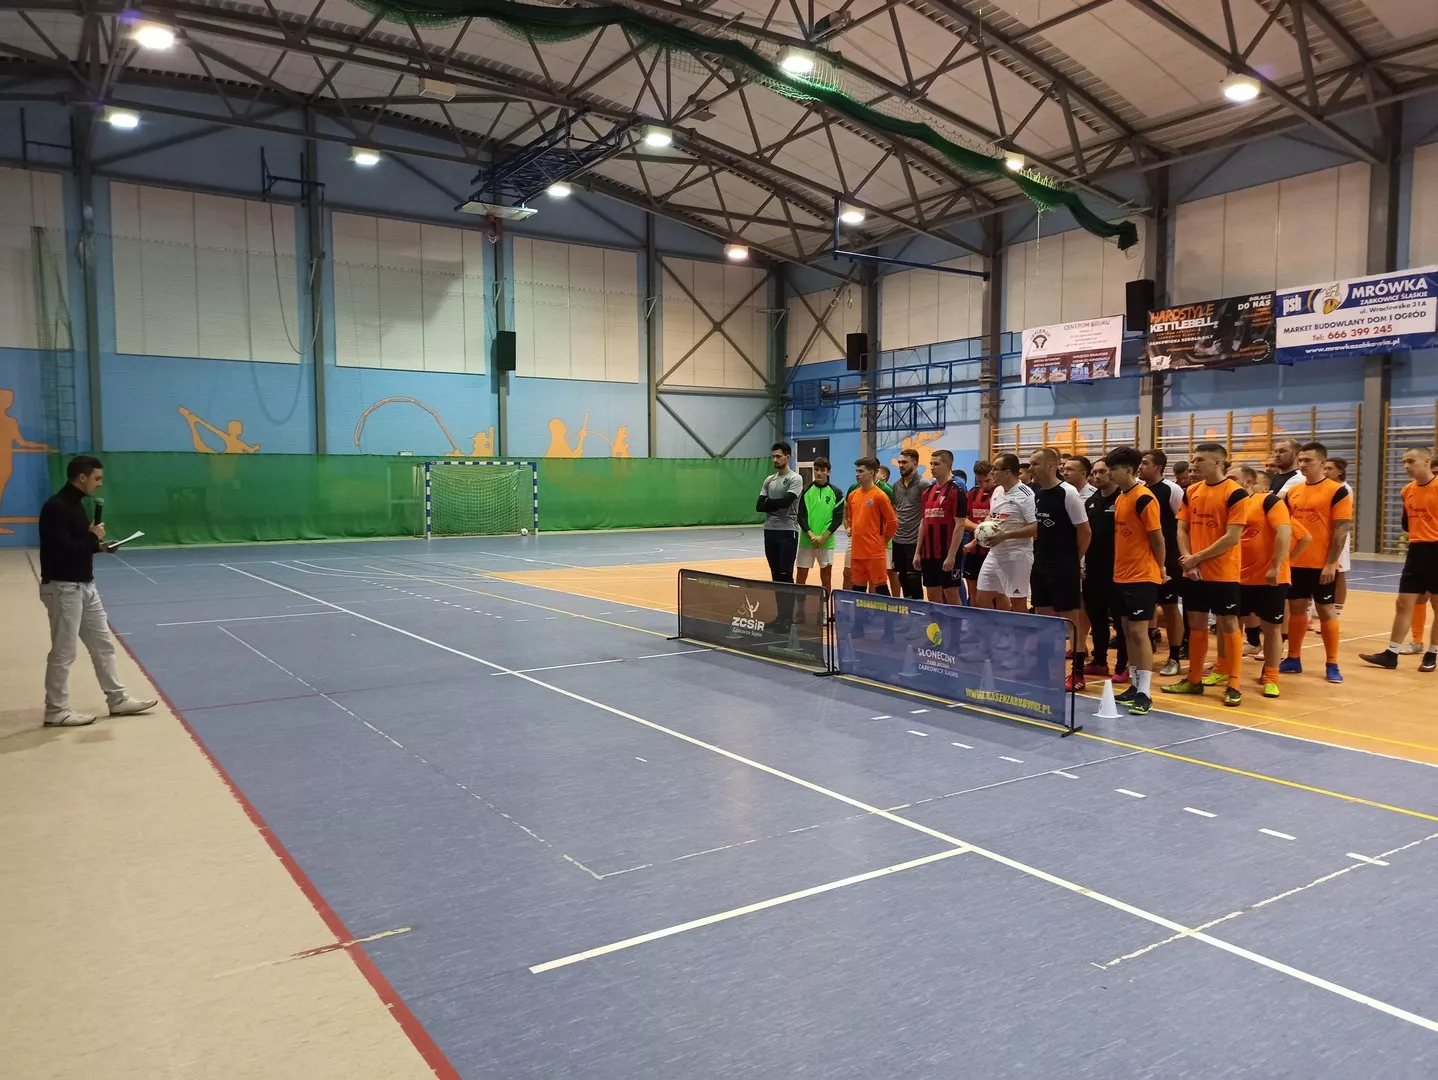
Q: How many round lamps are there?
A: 10